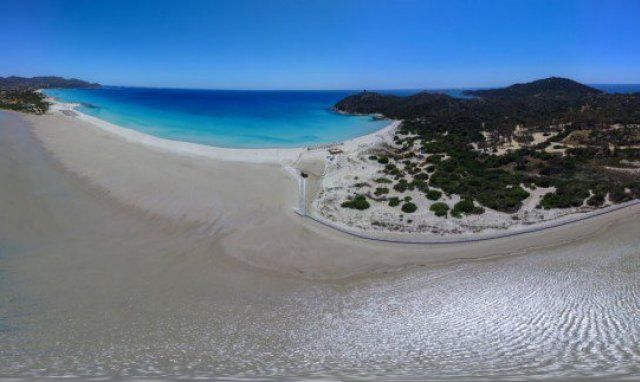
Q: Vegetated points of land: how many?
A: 2